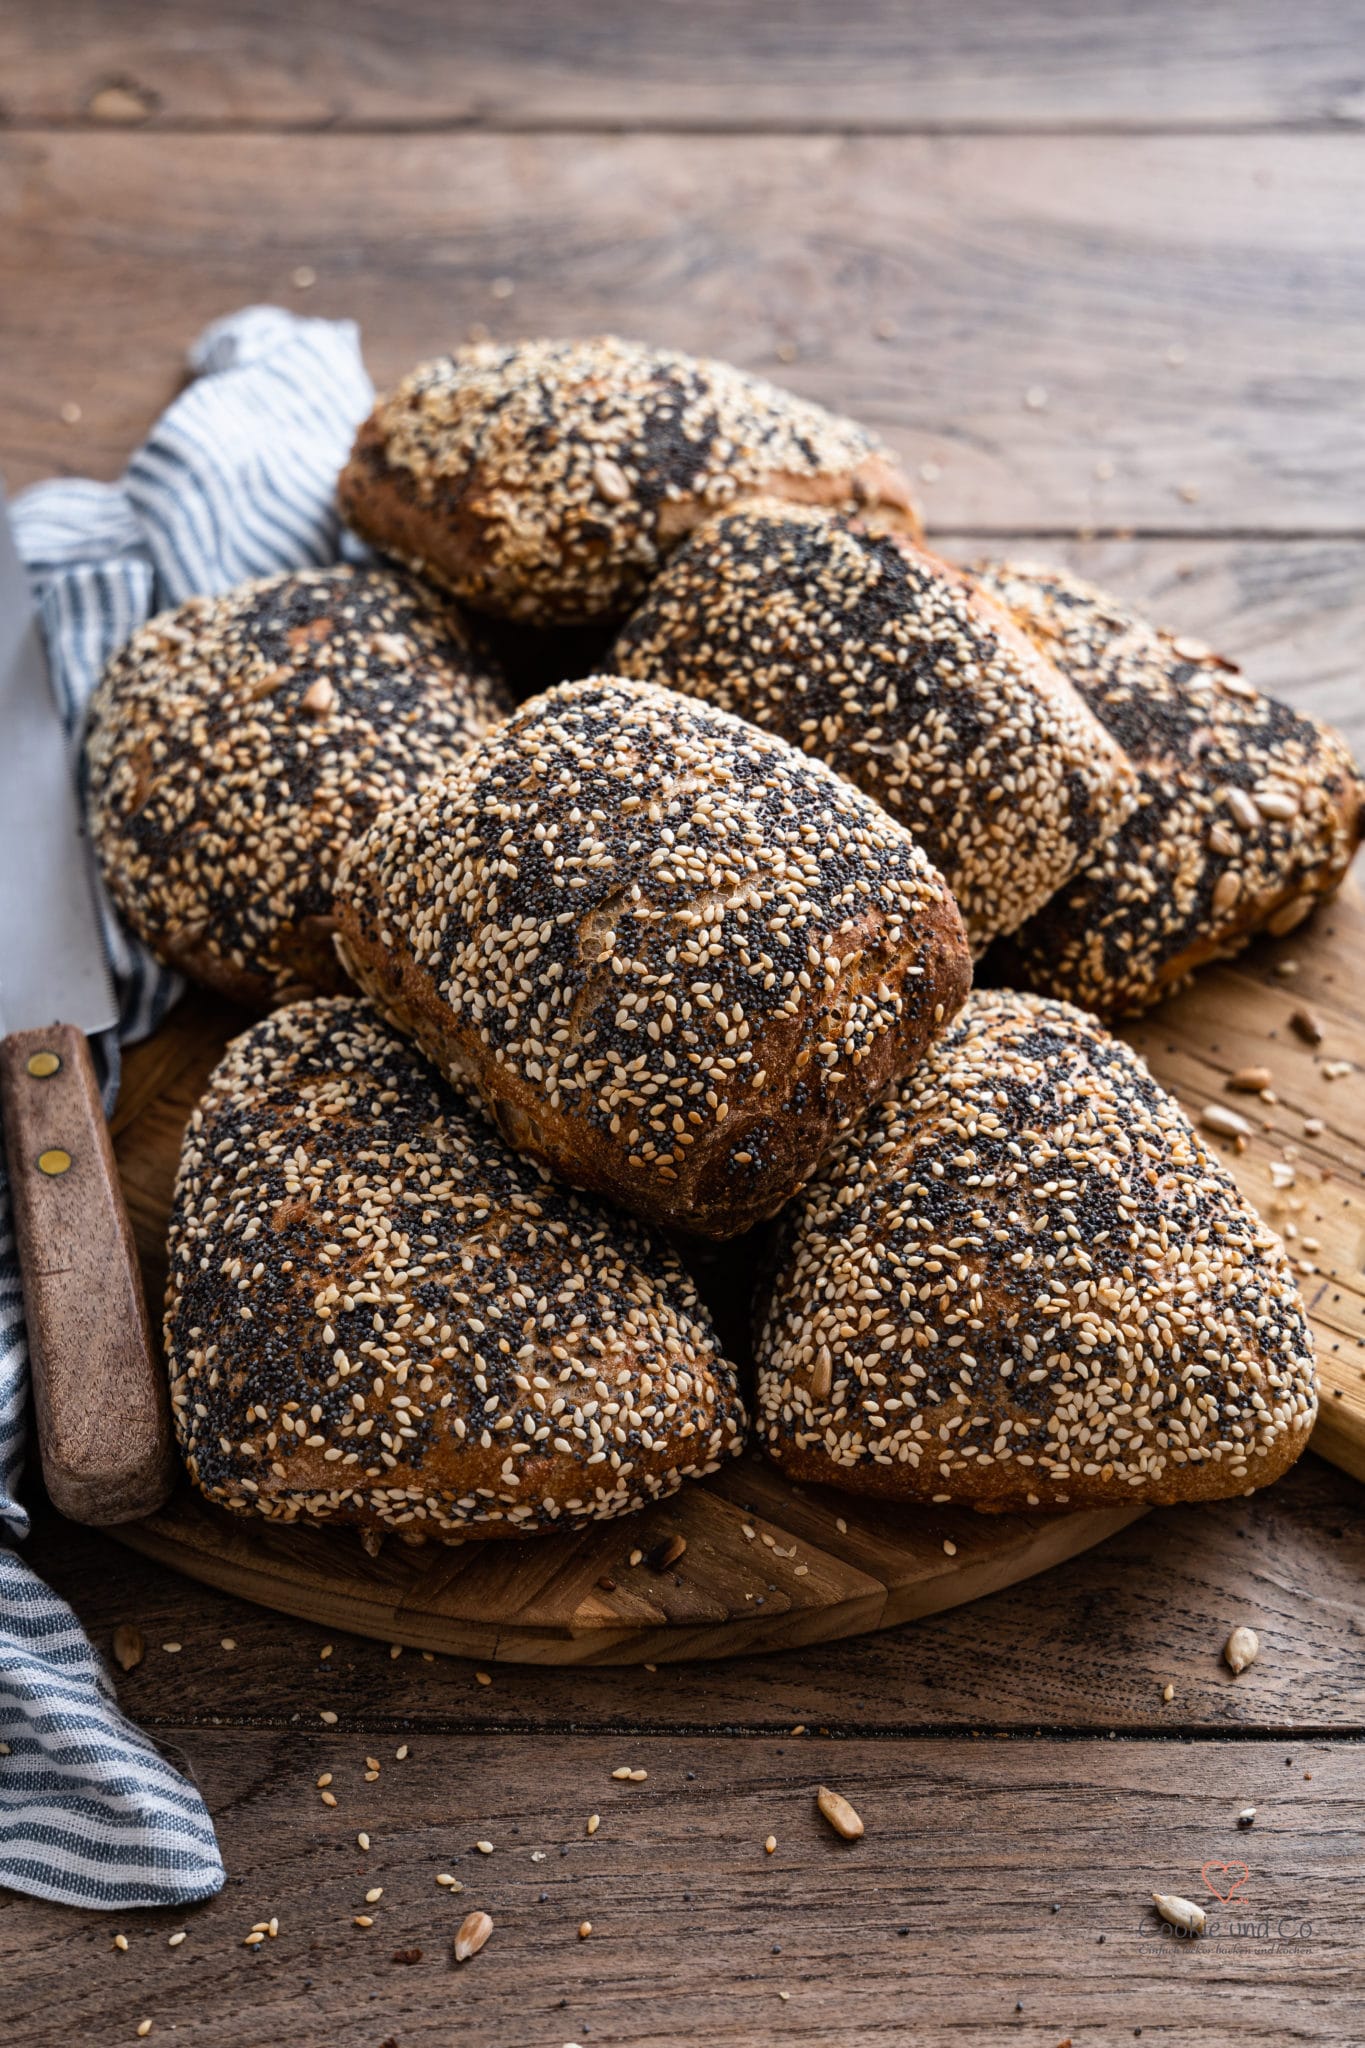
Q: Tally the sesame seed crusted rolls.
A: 7